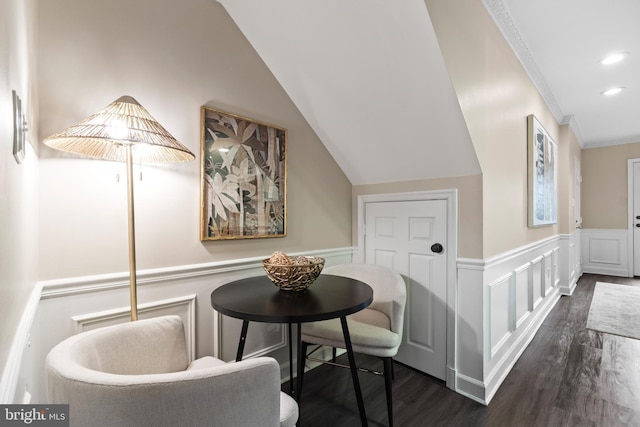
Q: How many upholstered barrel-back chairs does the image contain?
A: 2